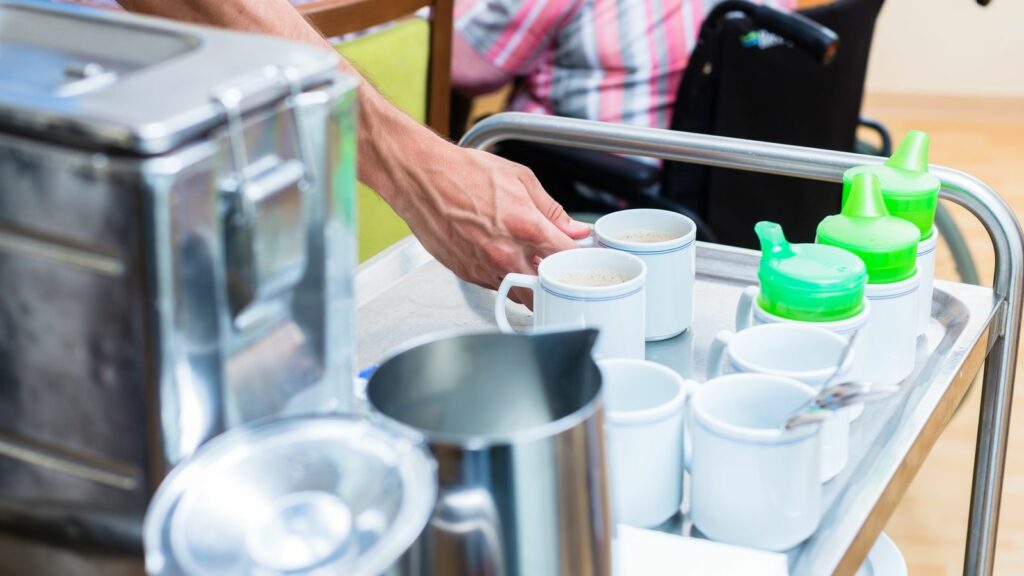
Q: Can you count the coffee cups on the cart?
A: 8